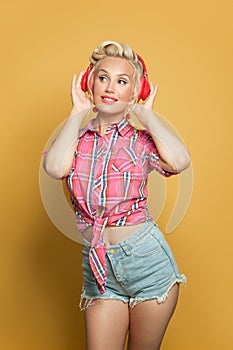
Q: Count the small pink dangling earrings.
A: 2